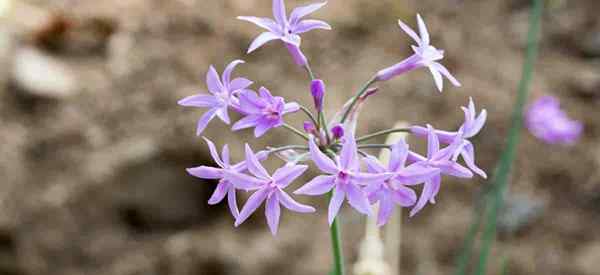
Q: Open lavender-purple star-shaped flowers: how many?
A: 10